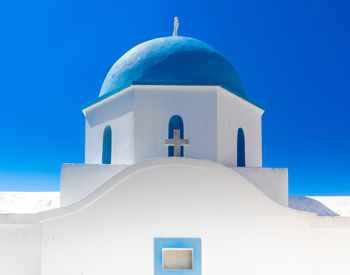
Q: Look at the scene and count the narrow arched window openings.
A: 3